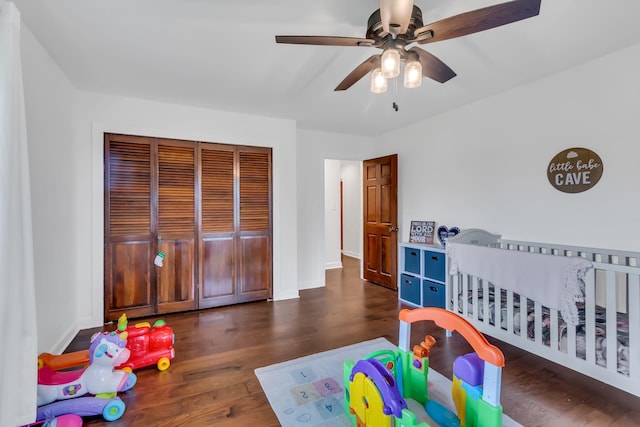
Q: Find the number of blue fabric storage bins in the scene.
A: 4